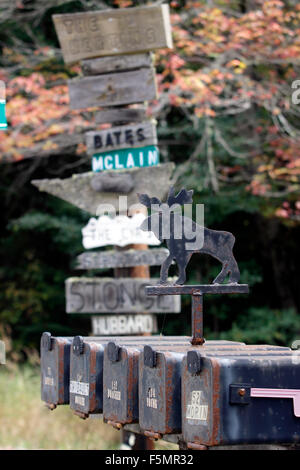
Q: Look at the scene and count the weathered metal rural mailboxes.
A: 5